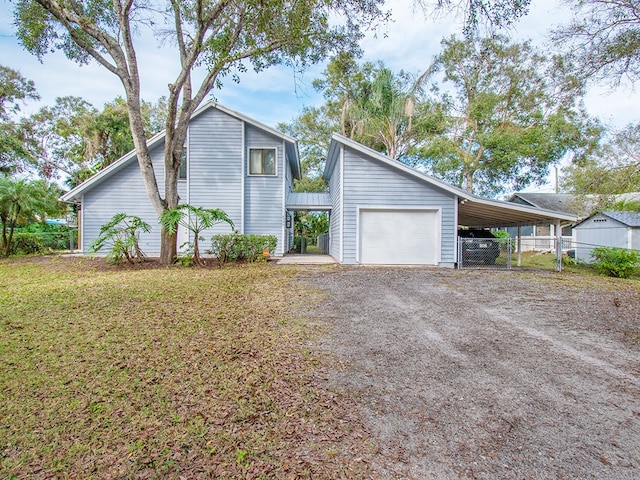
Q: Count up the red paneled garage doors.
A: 0